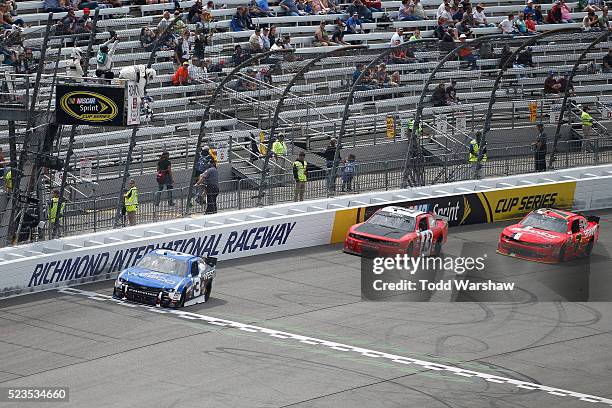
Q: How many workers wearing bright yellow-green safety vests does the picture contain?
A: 8